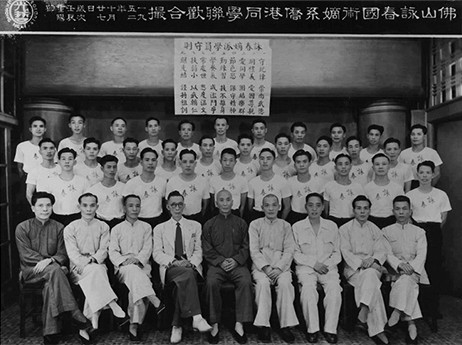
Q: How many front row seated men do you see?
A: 9